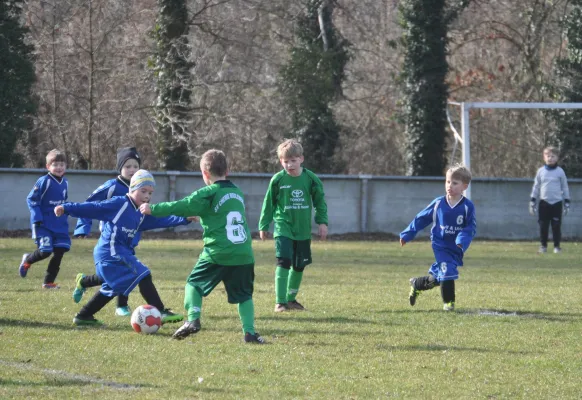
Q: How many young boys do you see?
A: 7